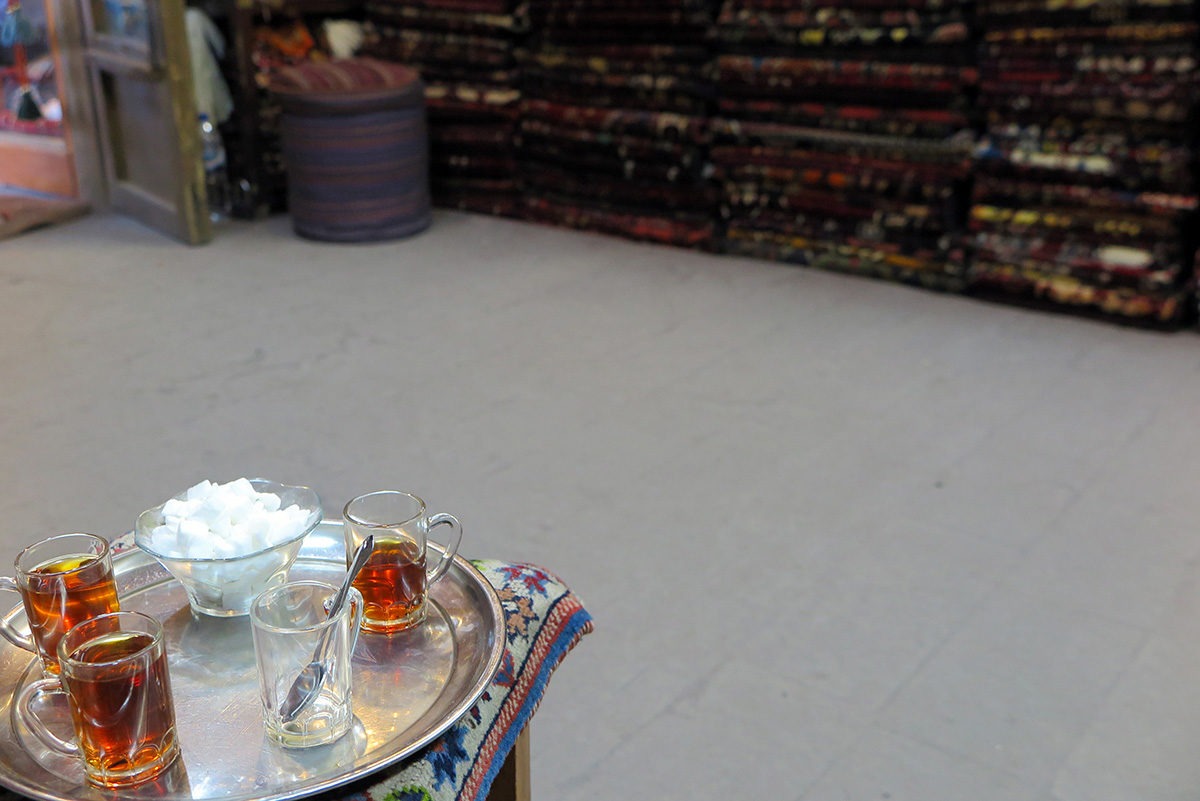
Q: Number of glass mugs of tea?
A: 3